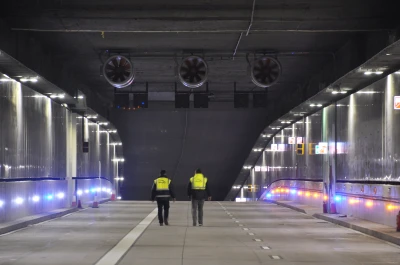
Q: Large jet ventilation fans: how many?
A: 3